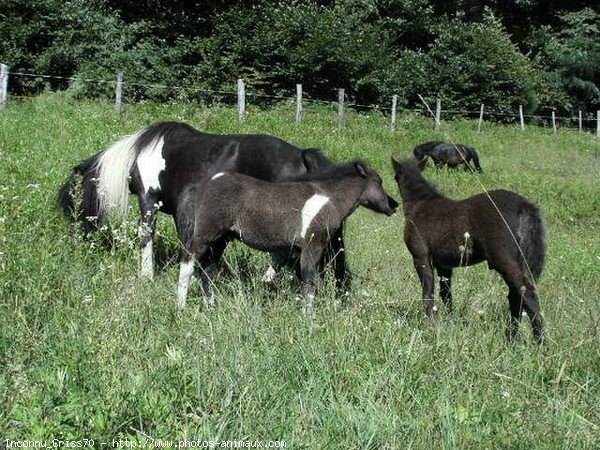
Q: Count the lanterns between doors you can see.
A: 0